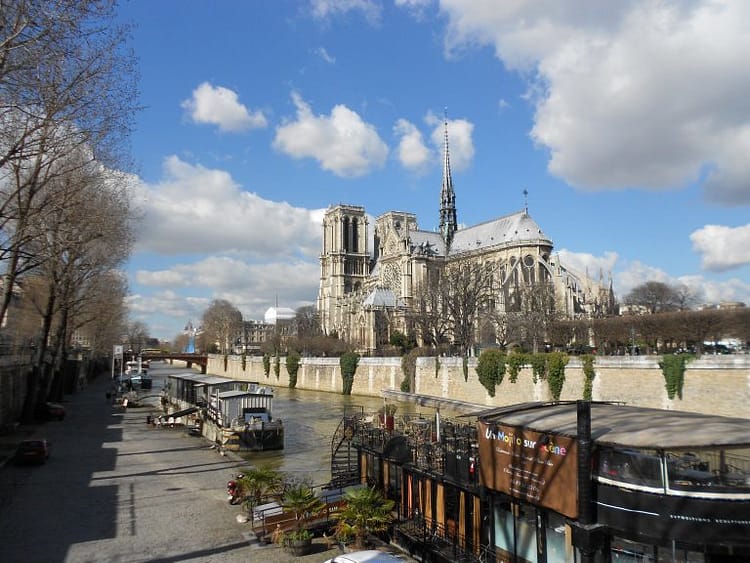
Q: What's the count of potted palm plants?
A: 3